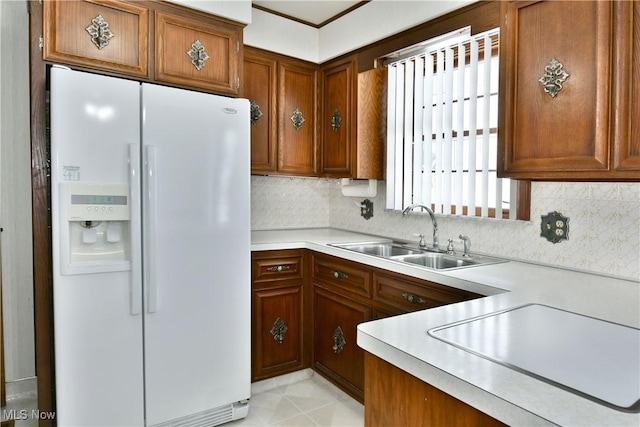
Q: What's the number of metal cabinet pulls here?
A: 11